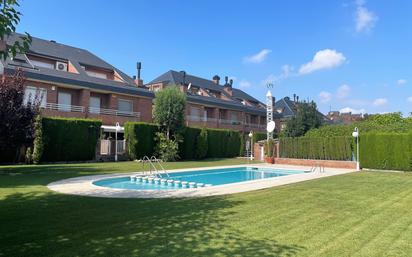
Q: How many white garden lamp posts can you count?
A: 3